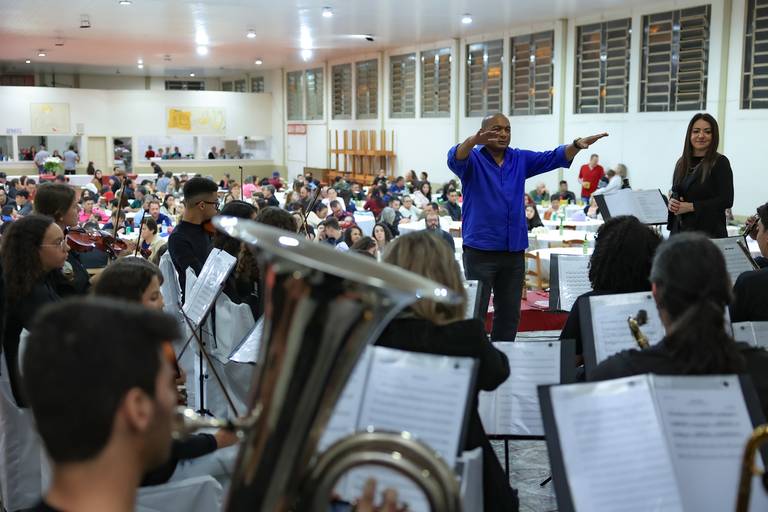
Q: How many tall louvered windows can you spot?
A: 11